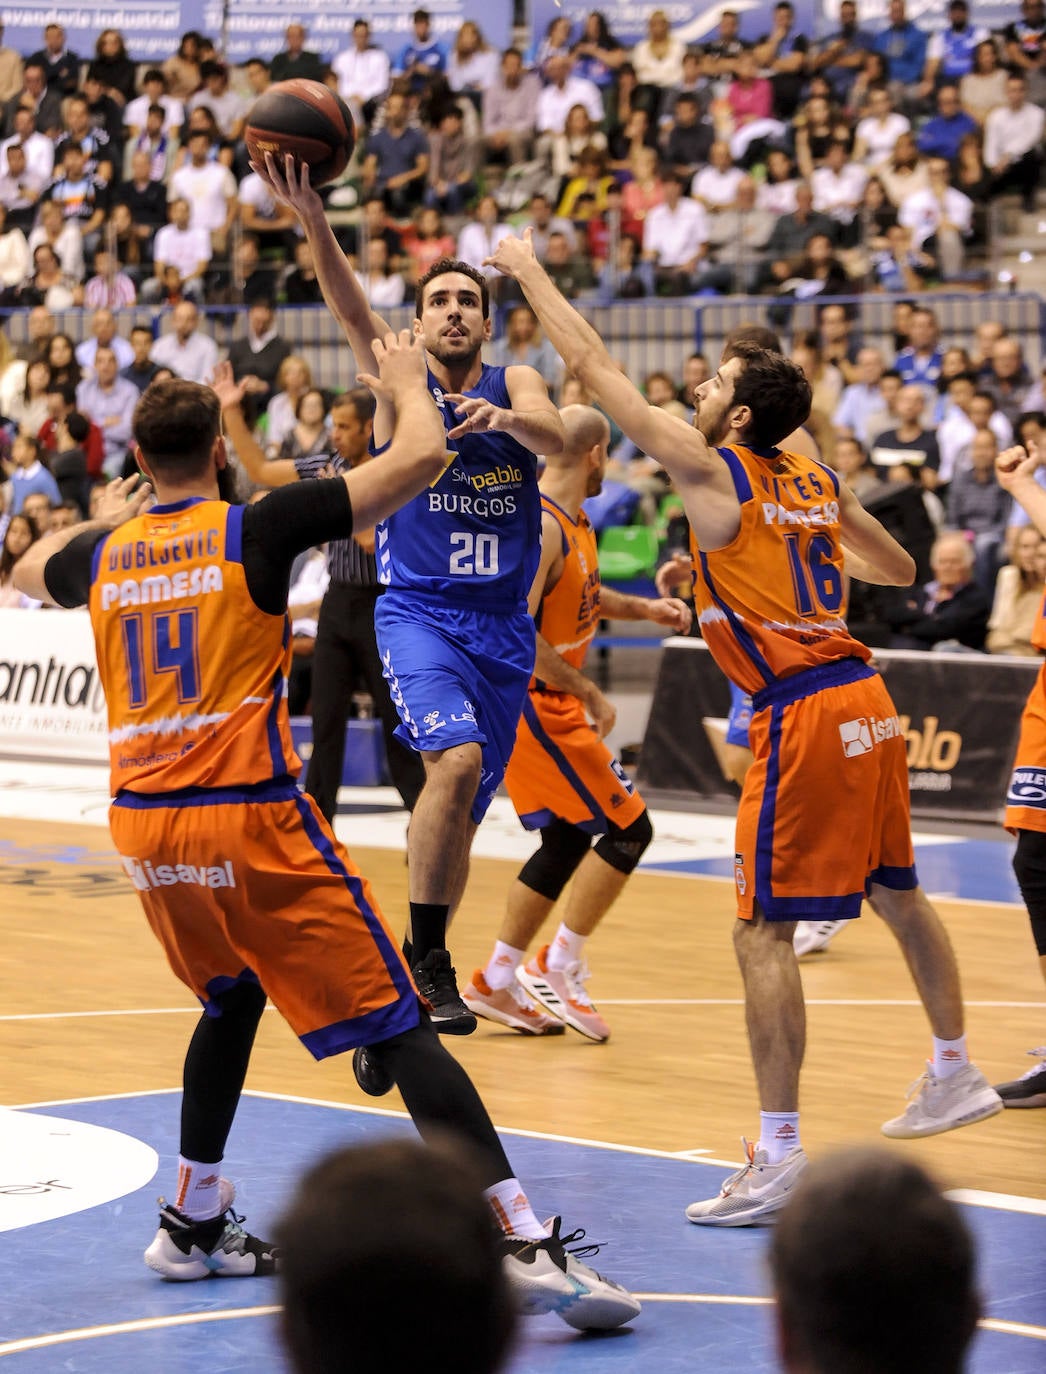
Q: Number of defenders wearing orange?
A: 4